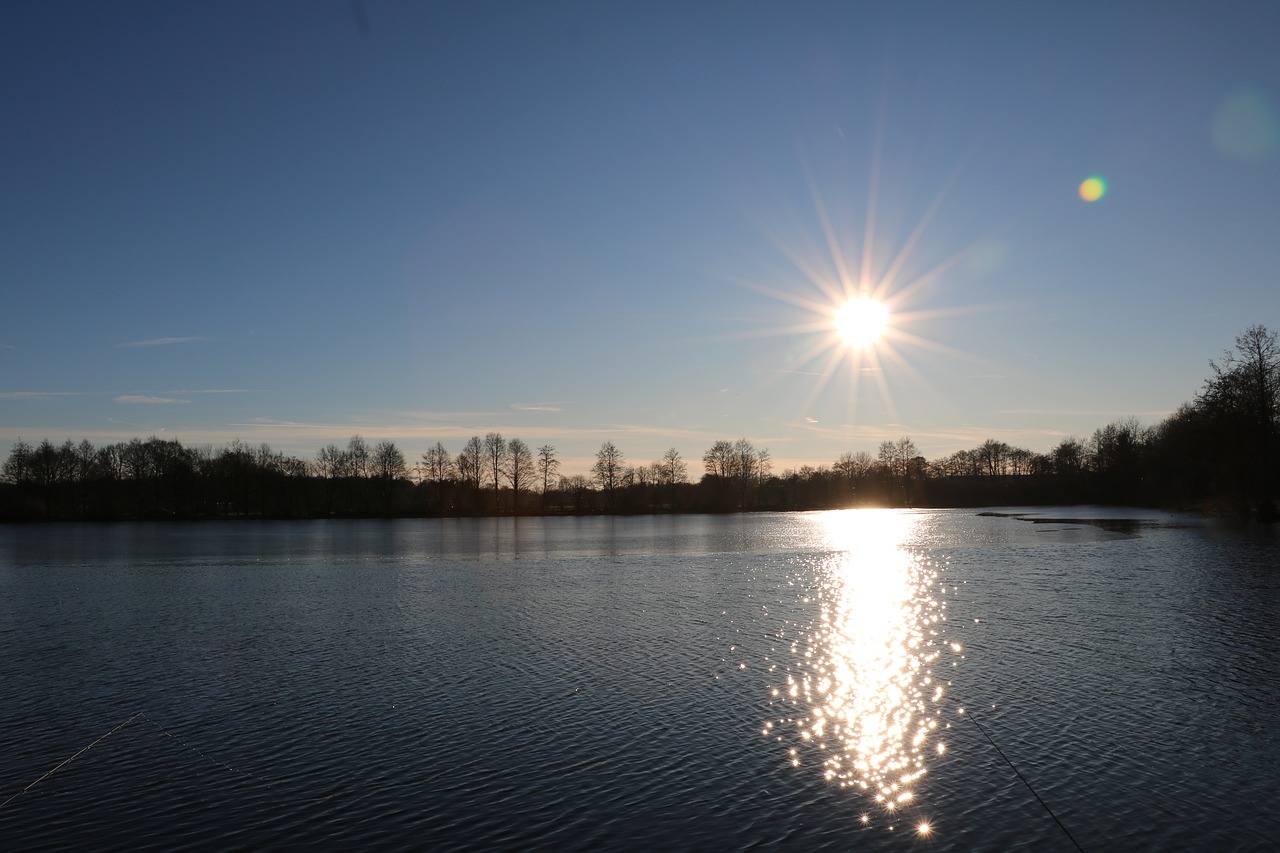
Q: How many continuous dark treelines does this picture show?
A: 1